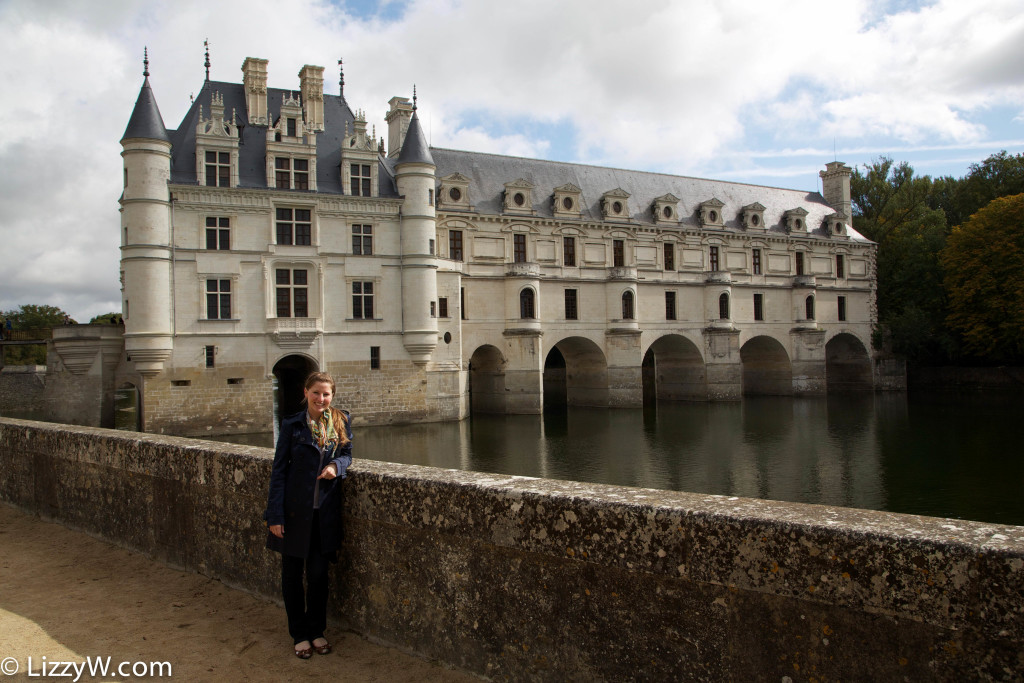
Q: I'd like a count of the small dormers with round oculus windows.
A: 9